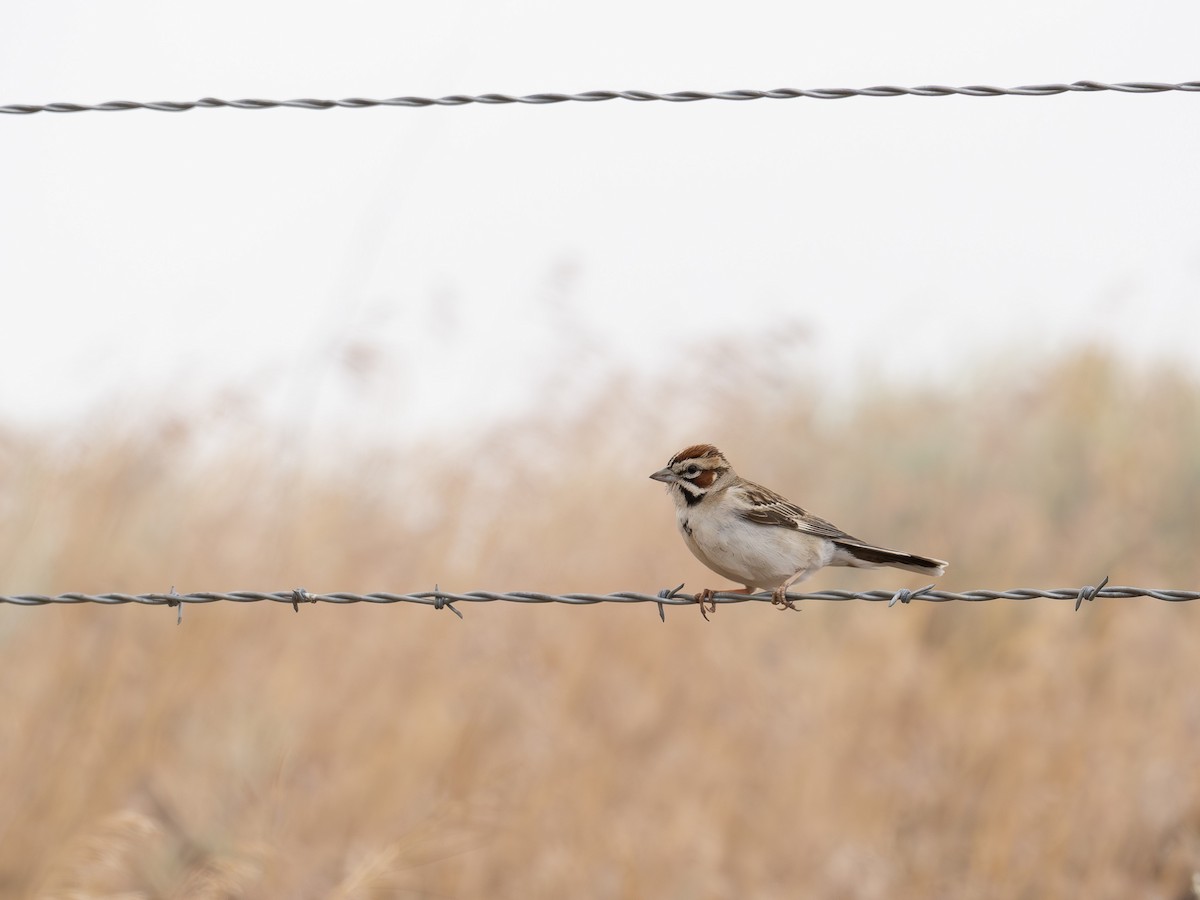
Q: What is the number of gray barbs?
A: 6